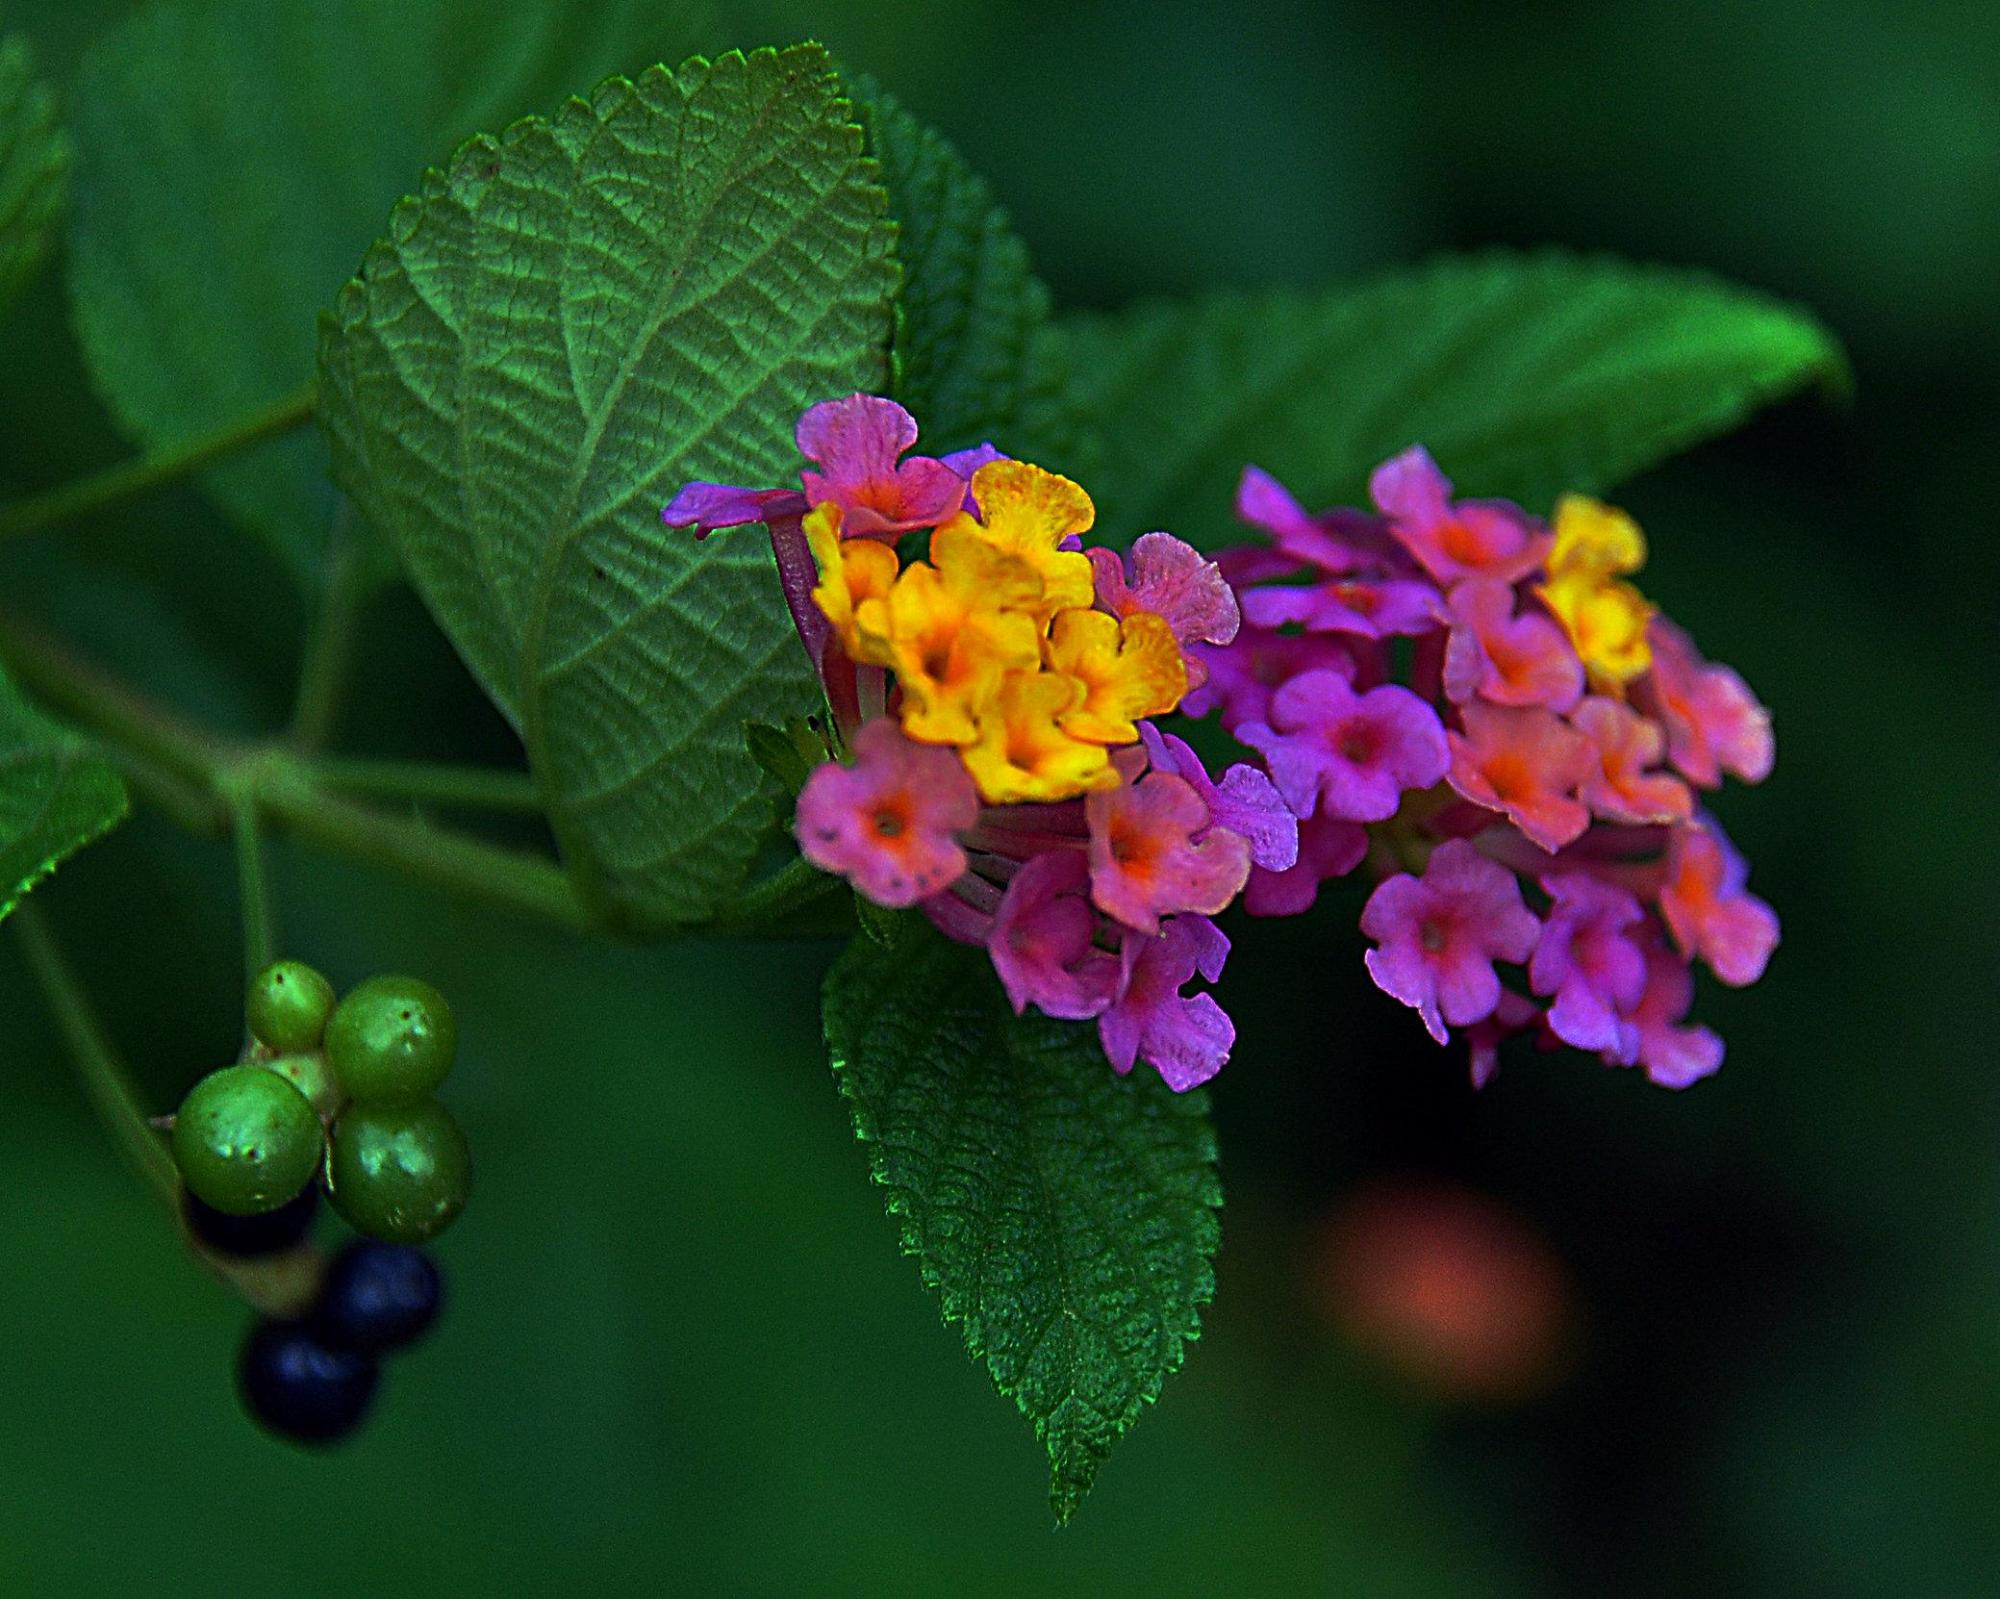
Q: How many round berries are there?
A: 7